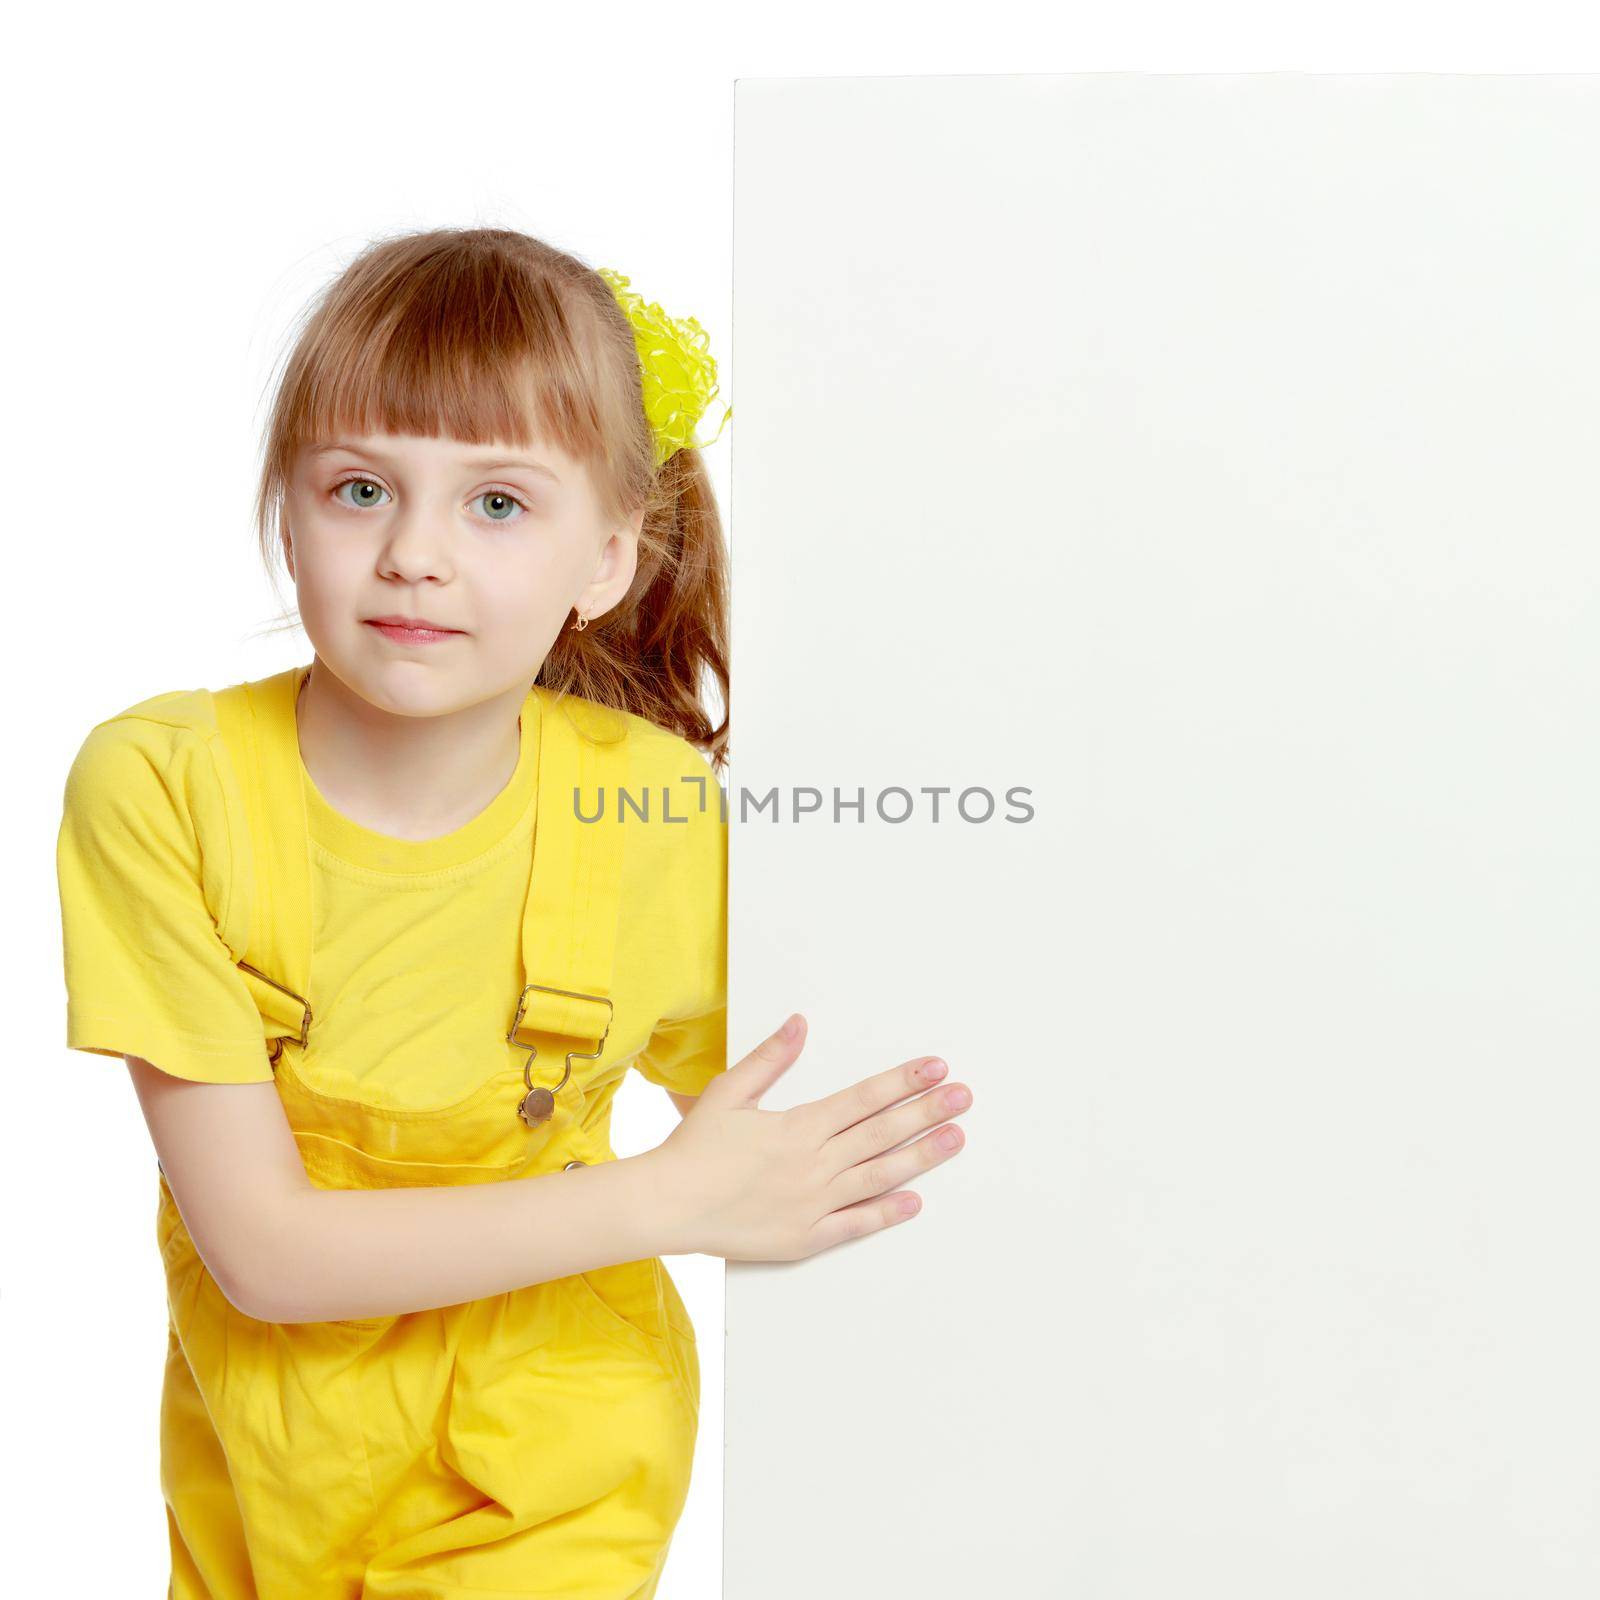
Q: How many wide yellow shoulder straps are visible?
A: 2